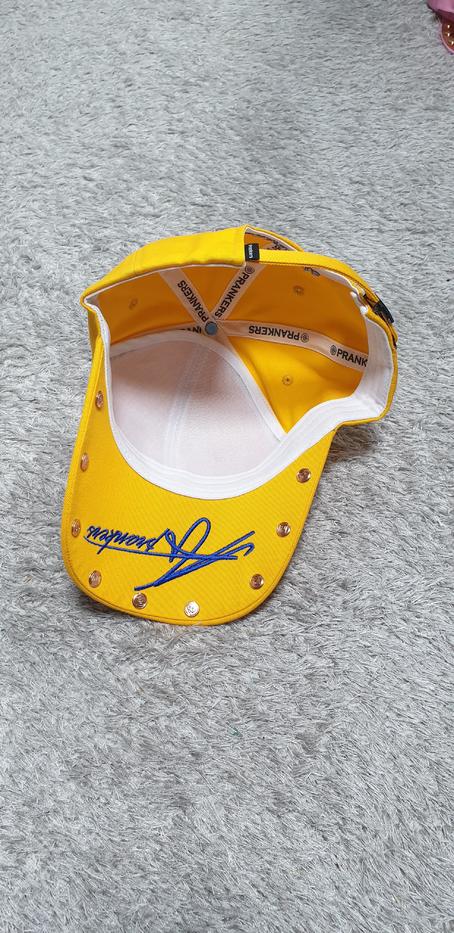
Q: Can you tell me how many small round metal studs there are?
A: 9